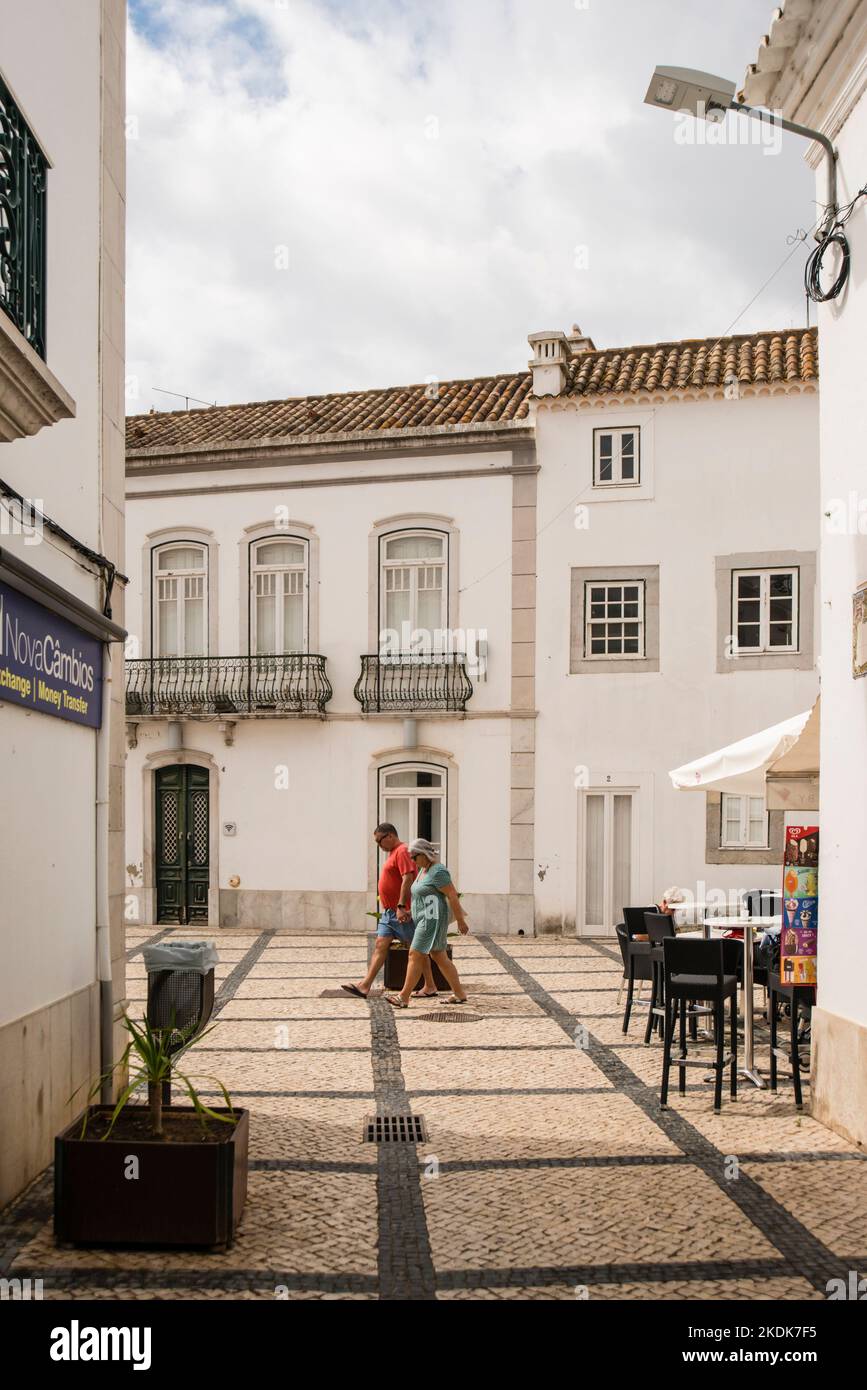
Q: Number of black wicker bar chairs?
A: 4